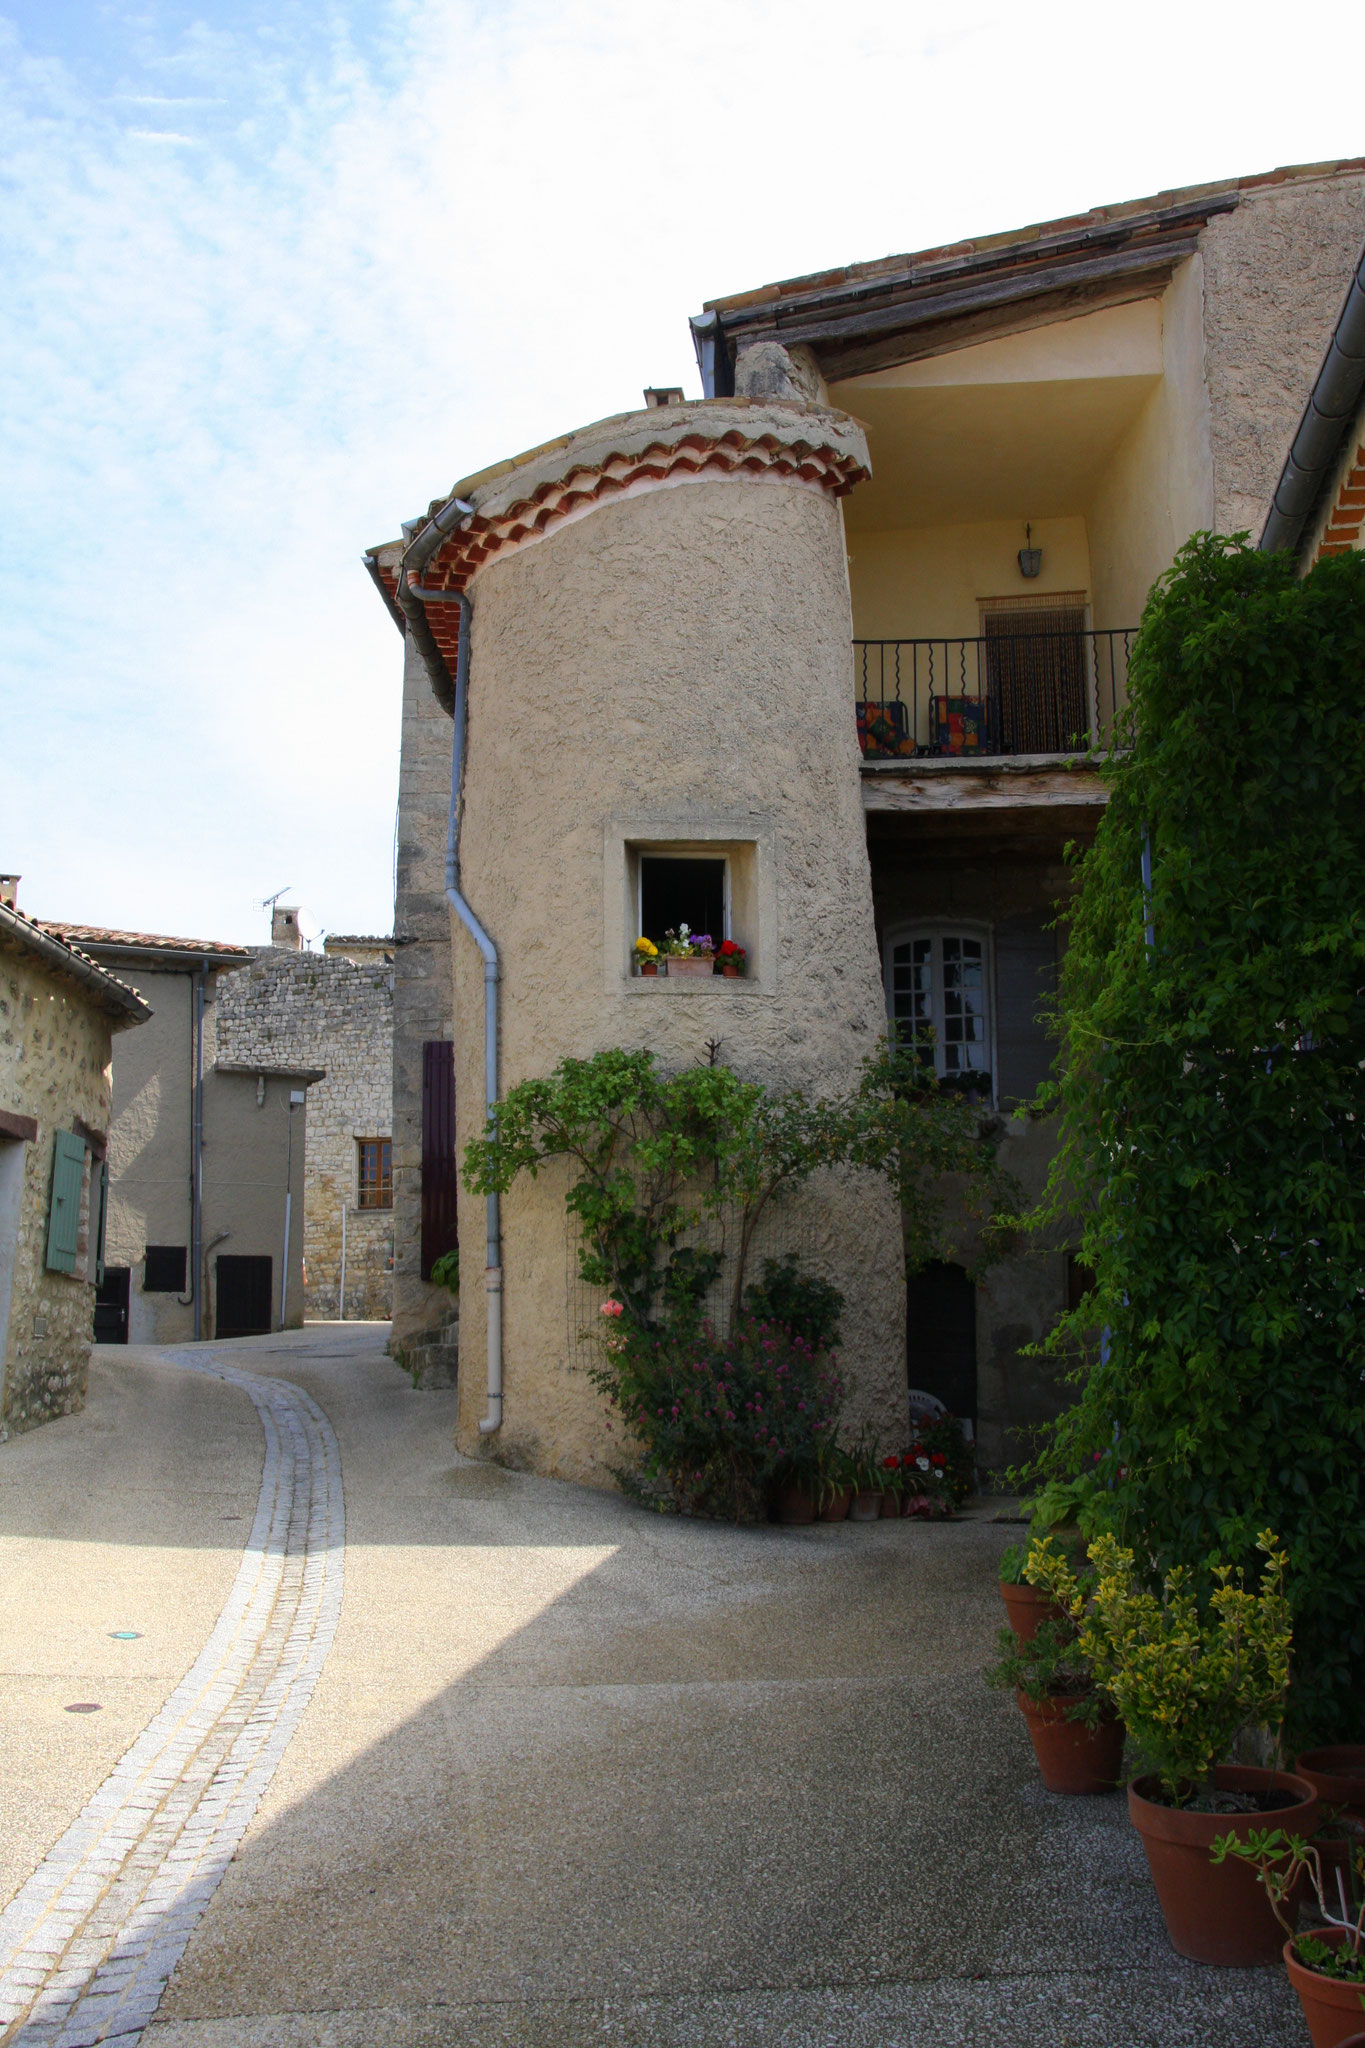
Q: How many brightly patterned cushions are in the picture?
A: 2